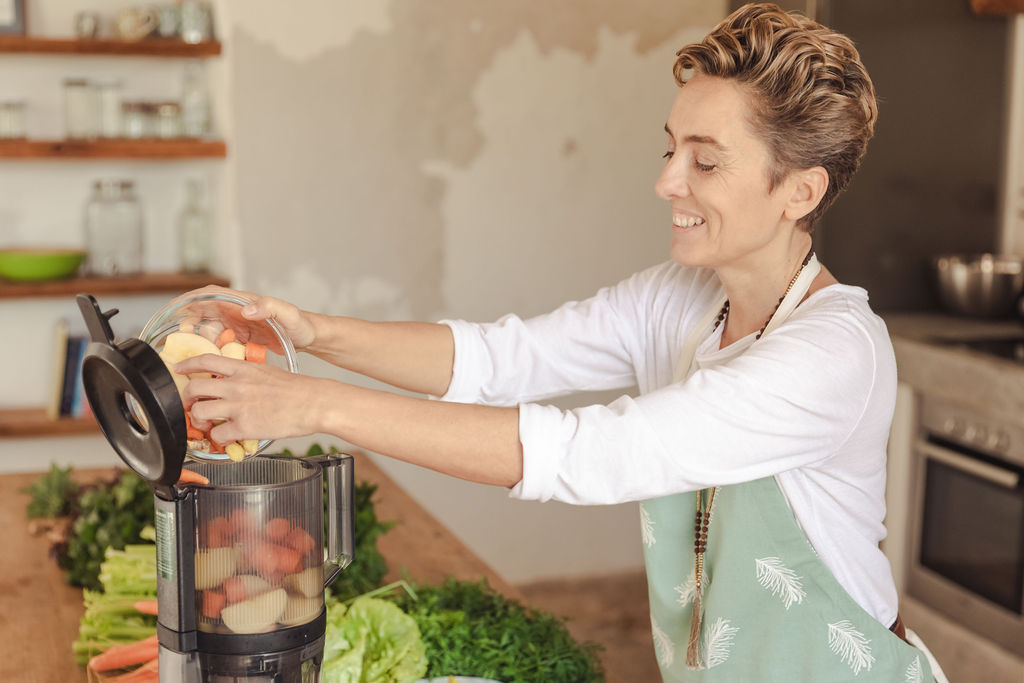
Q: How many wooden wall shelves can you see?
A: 4